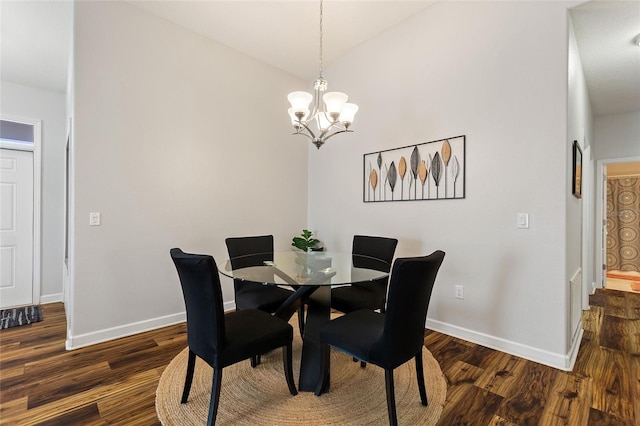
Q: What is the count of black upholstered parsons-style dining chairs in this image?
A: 4